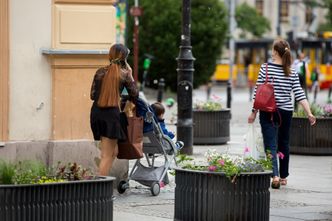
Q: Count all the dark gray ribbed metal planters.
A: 4